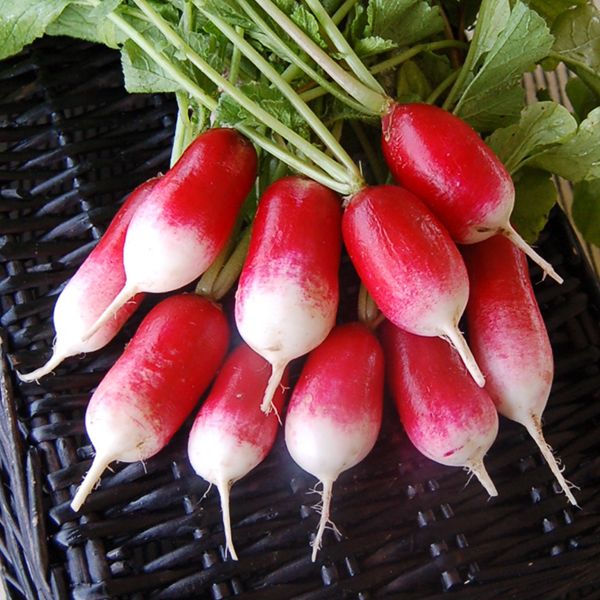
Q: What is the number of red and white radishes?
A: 10